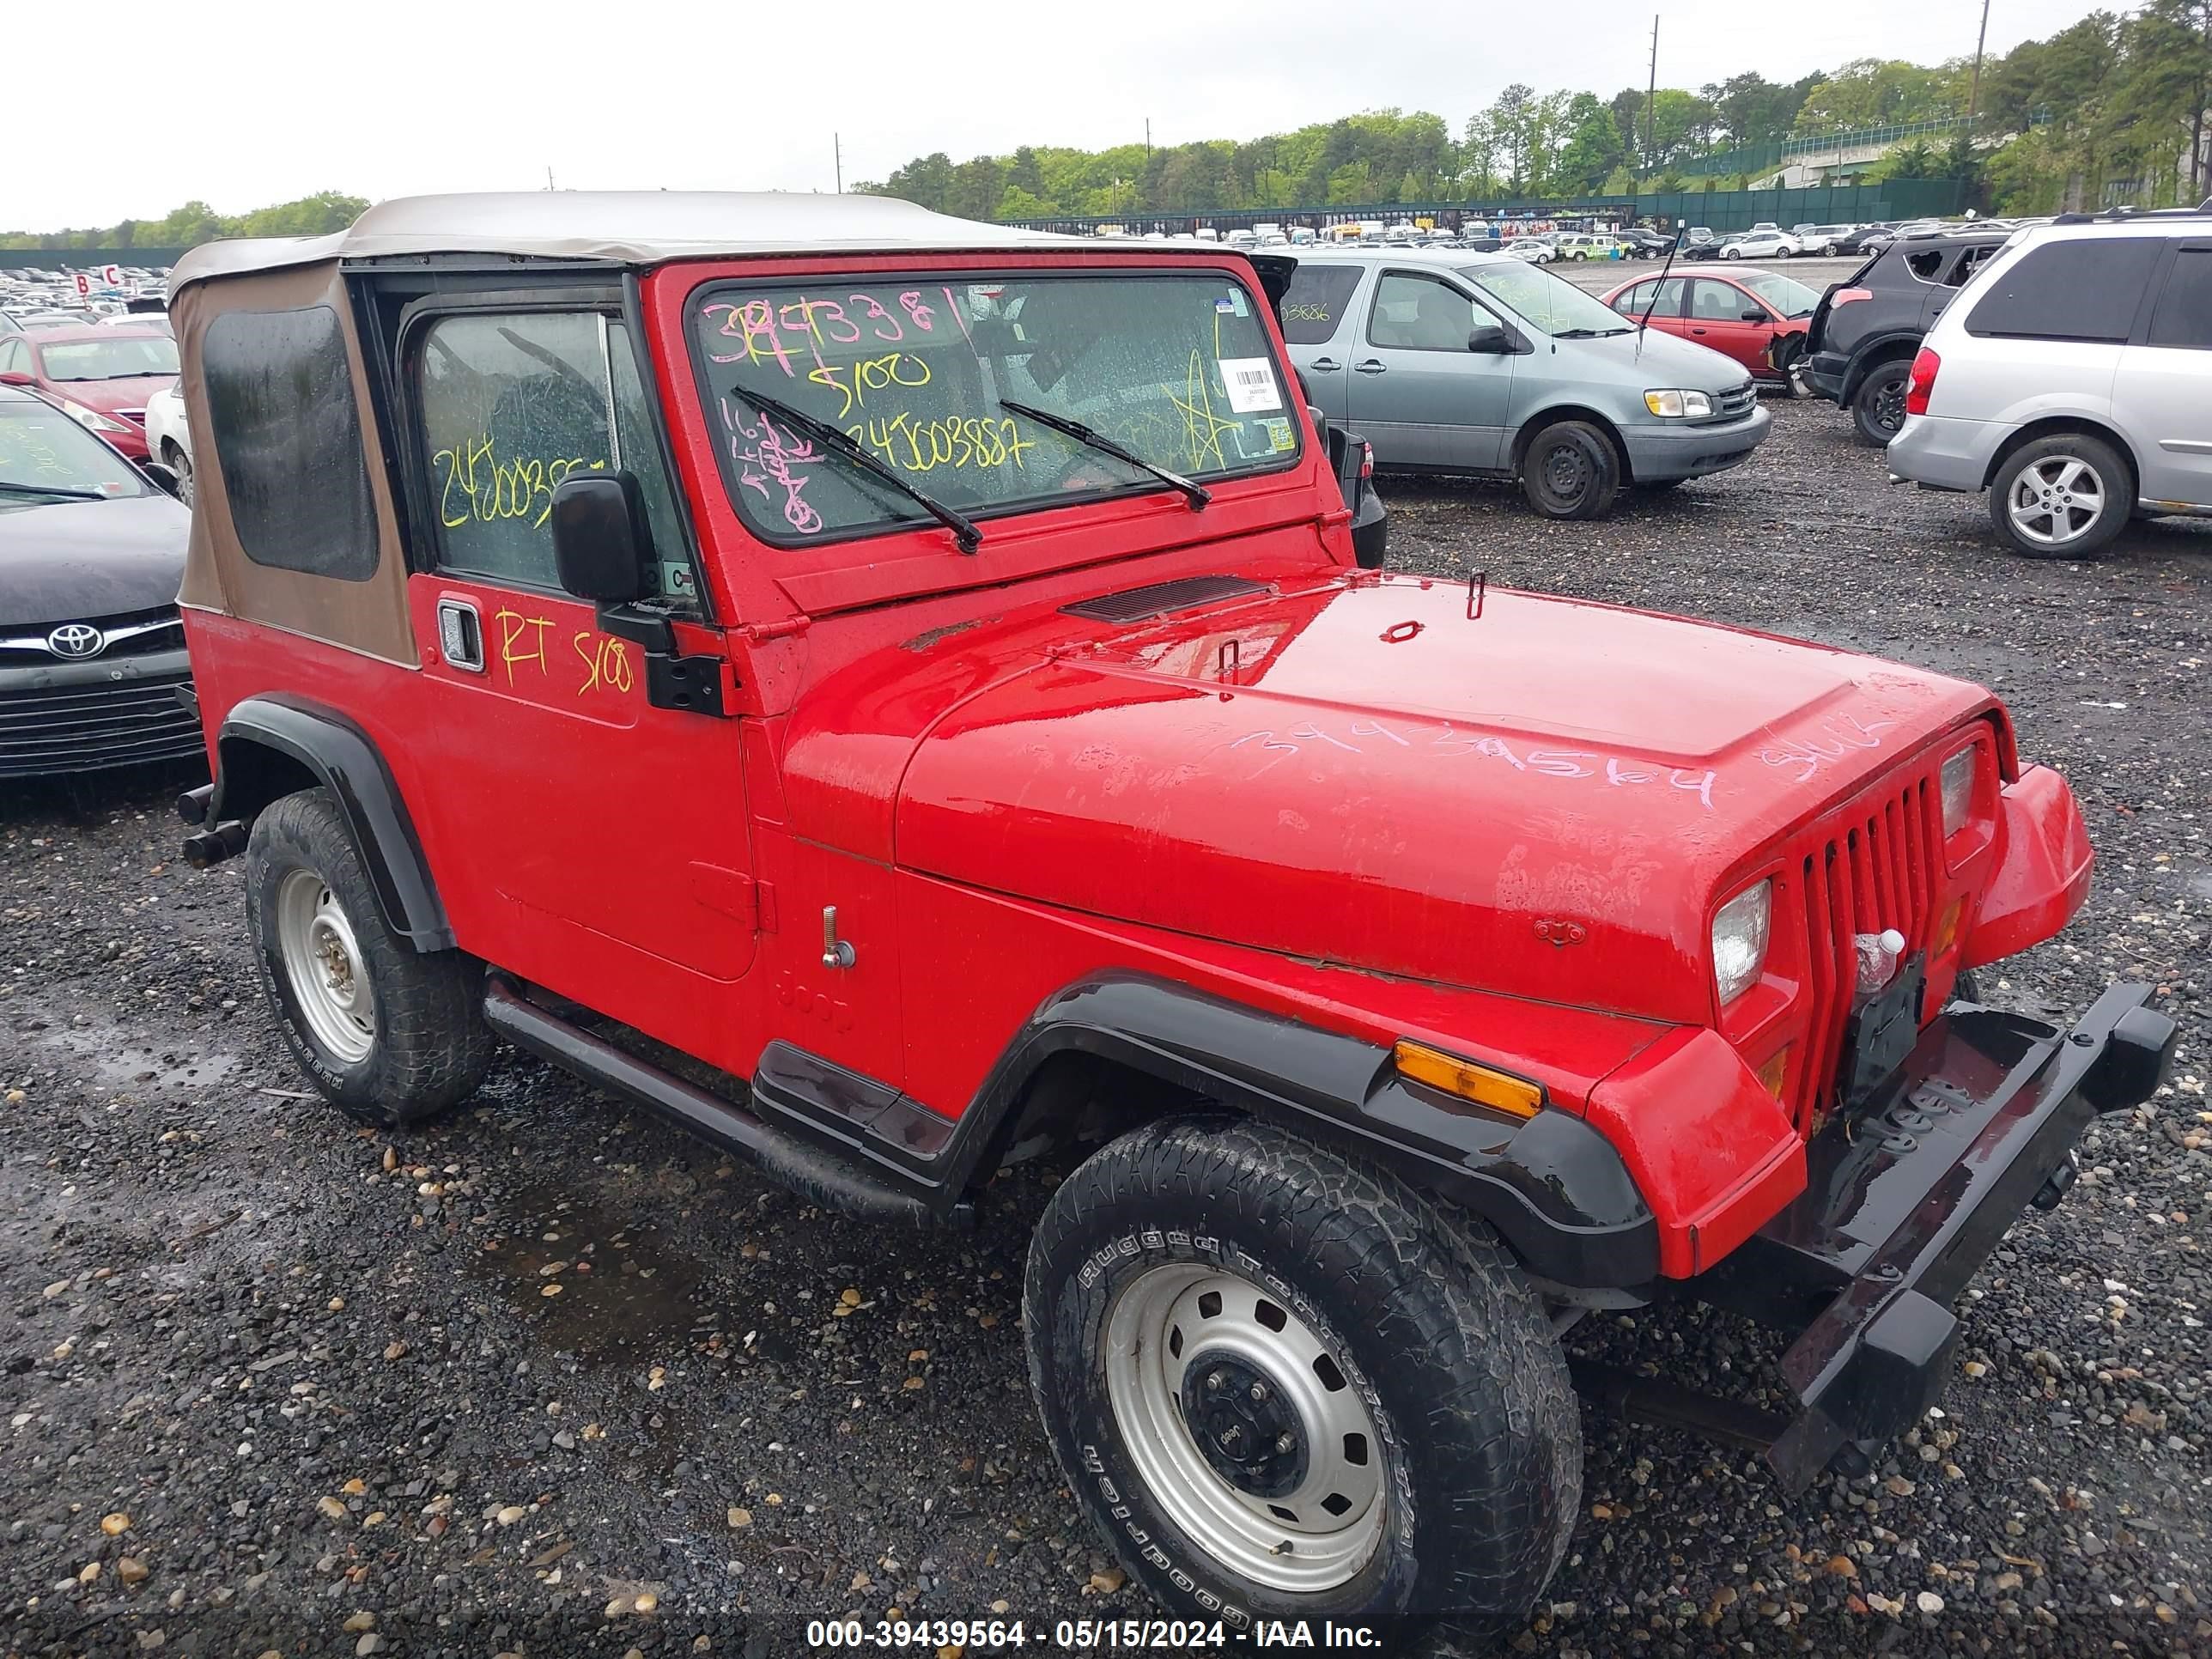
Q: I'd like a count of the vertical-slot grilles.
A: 1